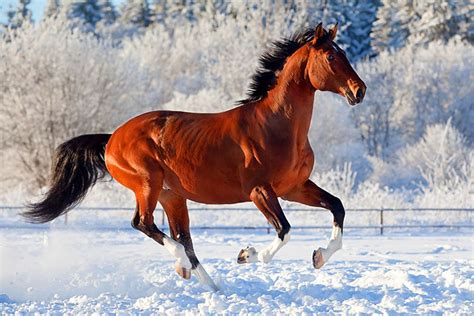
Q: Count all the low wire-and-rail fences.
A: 1